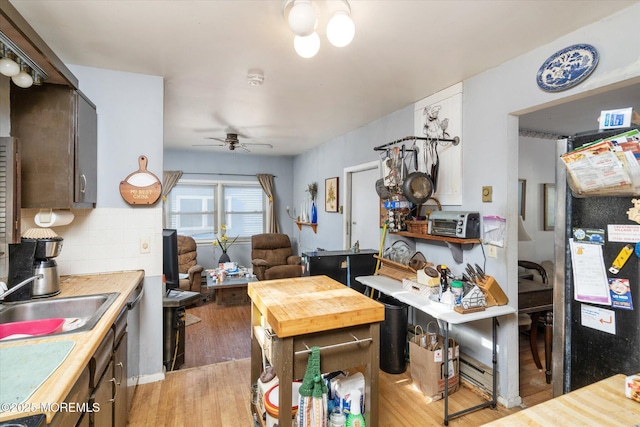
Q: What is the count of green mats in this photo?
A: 1